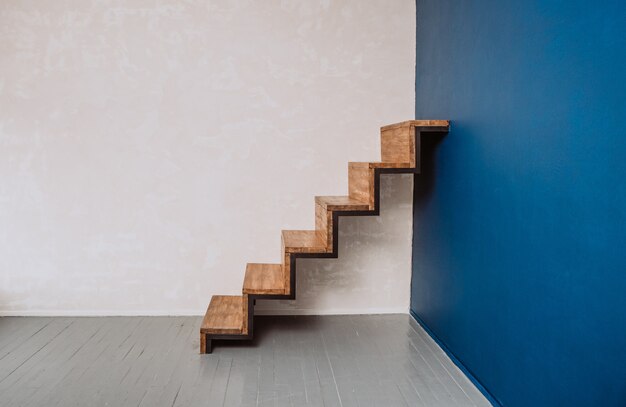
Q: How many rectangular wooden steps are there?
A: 6